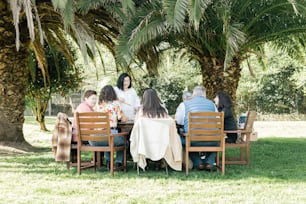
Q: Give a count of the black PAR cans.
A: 0